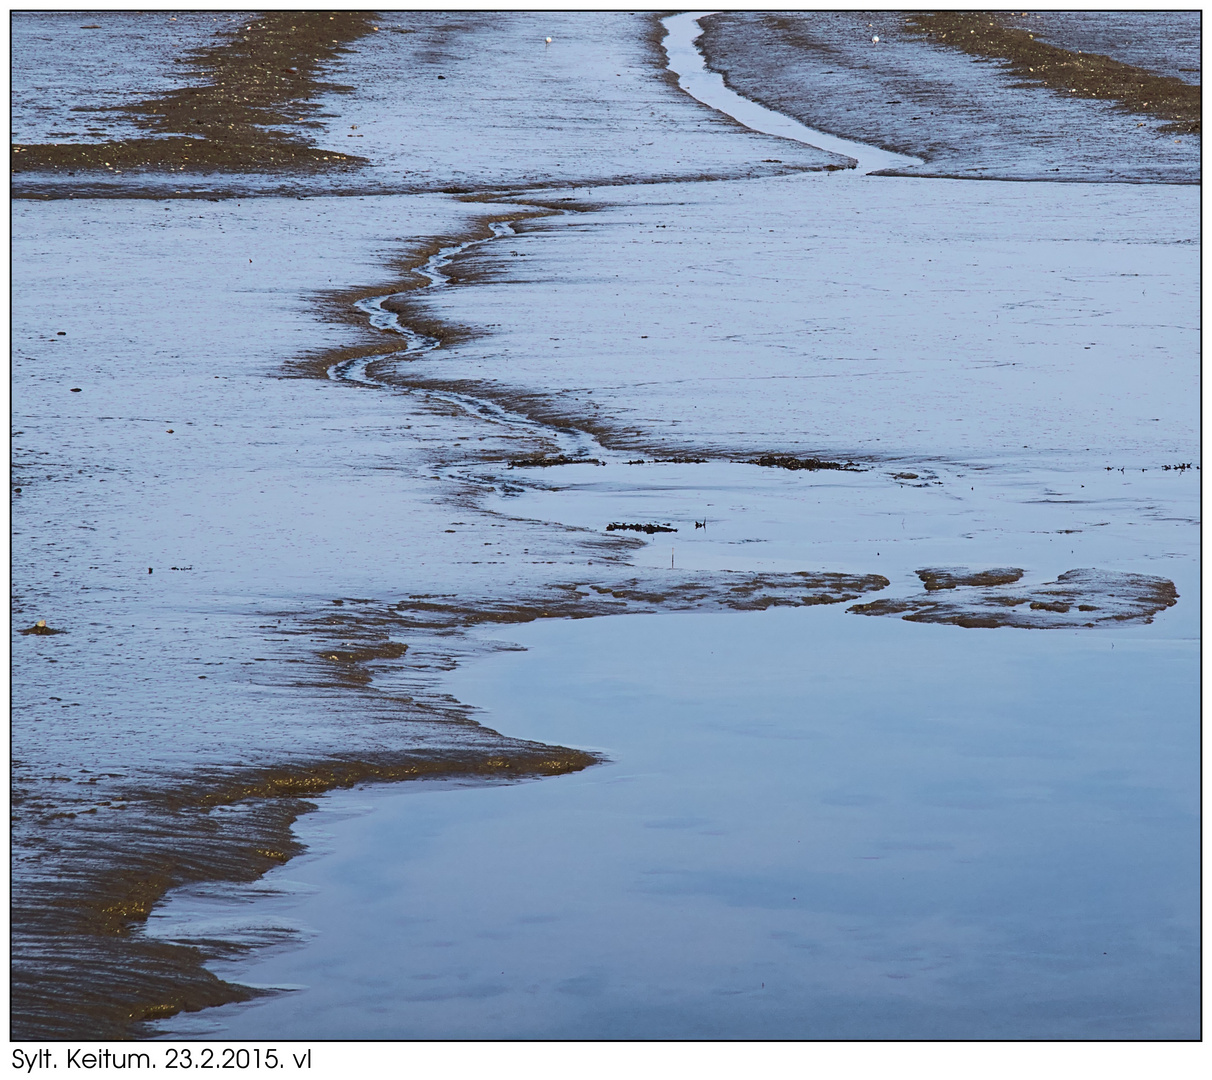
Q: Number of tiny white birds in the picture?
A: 2